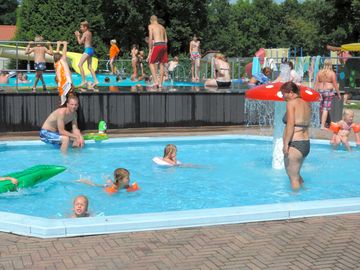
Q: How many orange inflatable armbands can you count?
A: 4